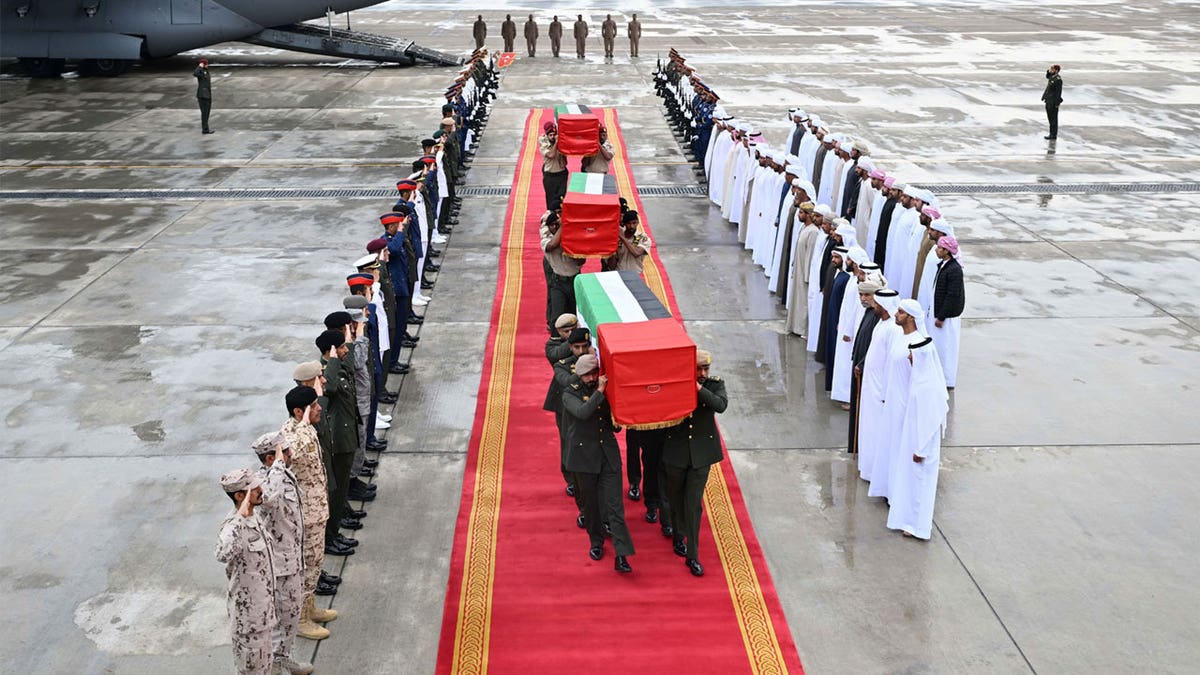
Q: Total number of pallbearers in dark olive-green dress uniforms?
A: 4